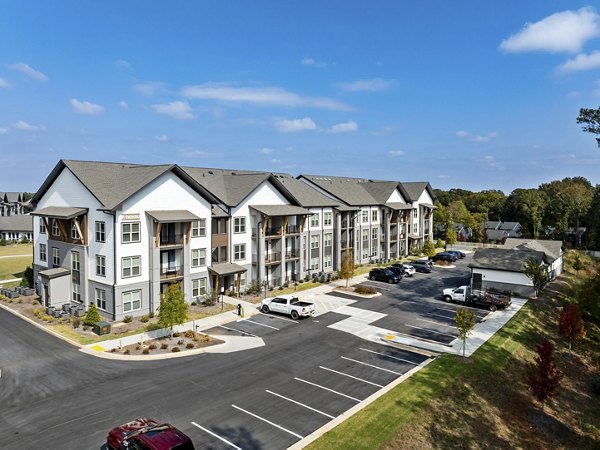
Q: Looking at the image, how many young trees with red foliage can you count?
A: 2